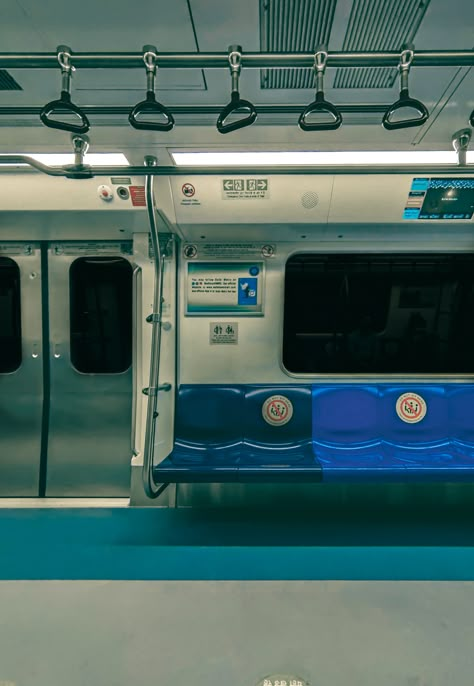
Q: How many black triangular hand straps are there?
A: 5